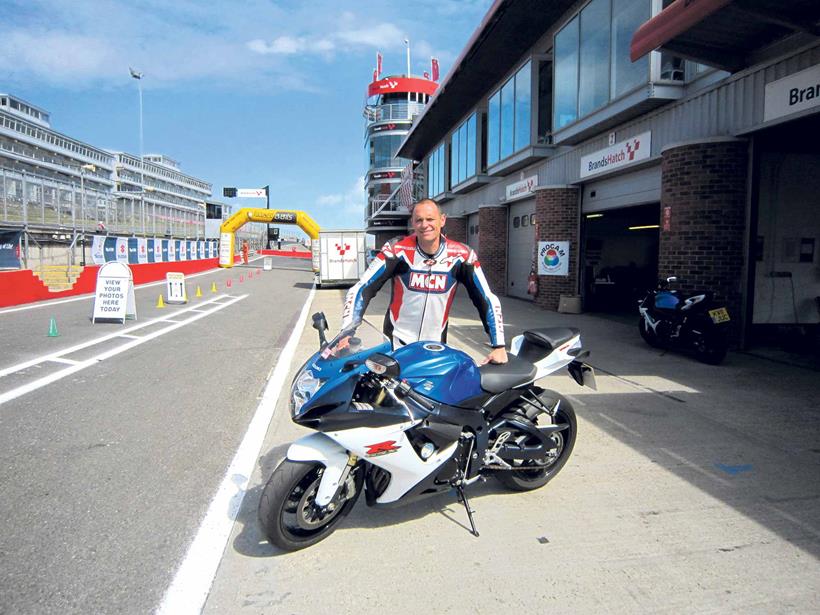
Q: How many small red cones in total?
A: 4